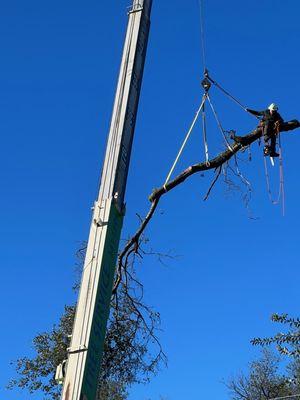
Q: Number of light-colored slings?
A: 3